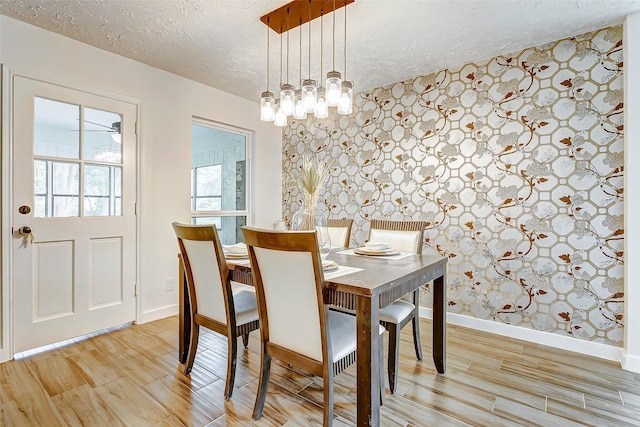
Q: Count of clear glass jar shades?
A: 8